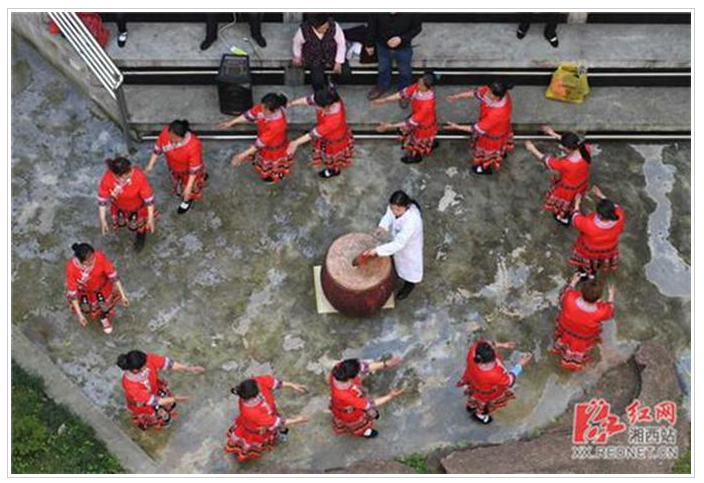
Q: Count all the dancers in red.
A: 14